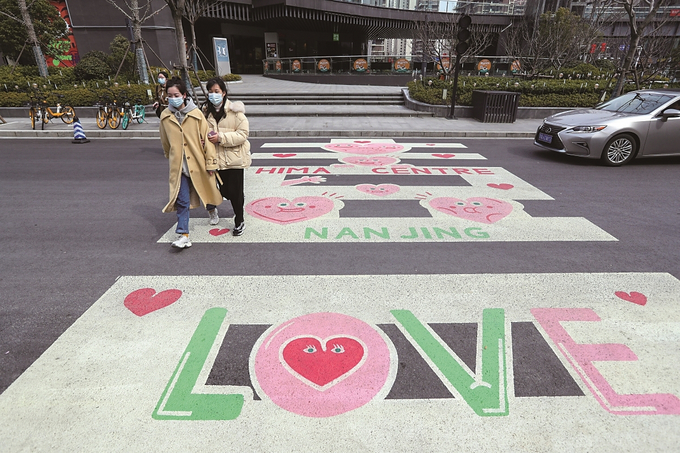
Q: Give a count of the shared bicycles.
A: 5